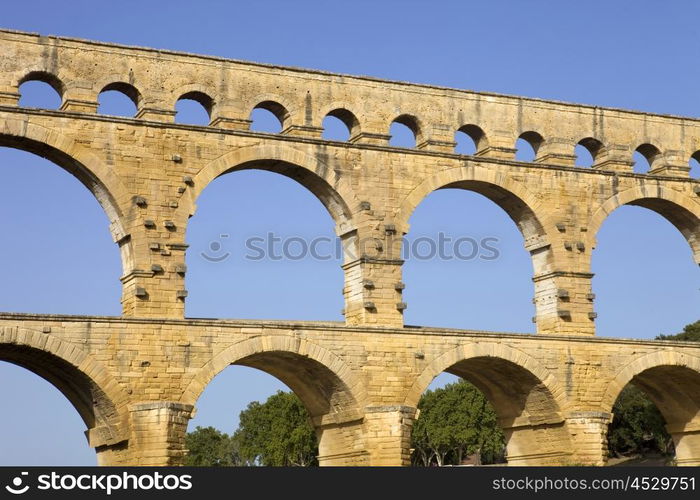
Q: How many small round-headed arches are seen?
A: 11